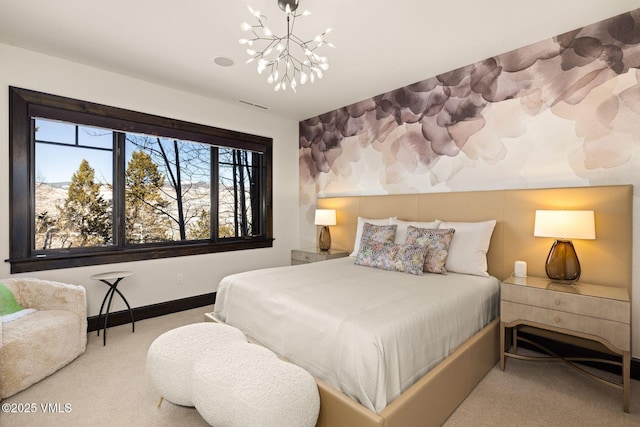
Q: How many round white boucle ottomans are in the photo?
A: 2